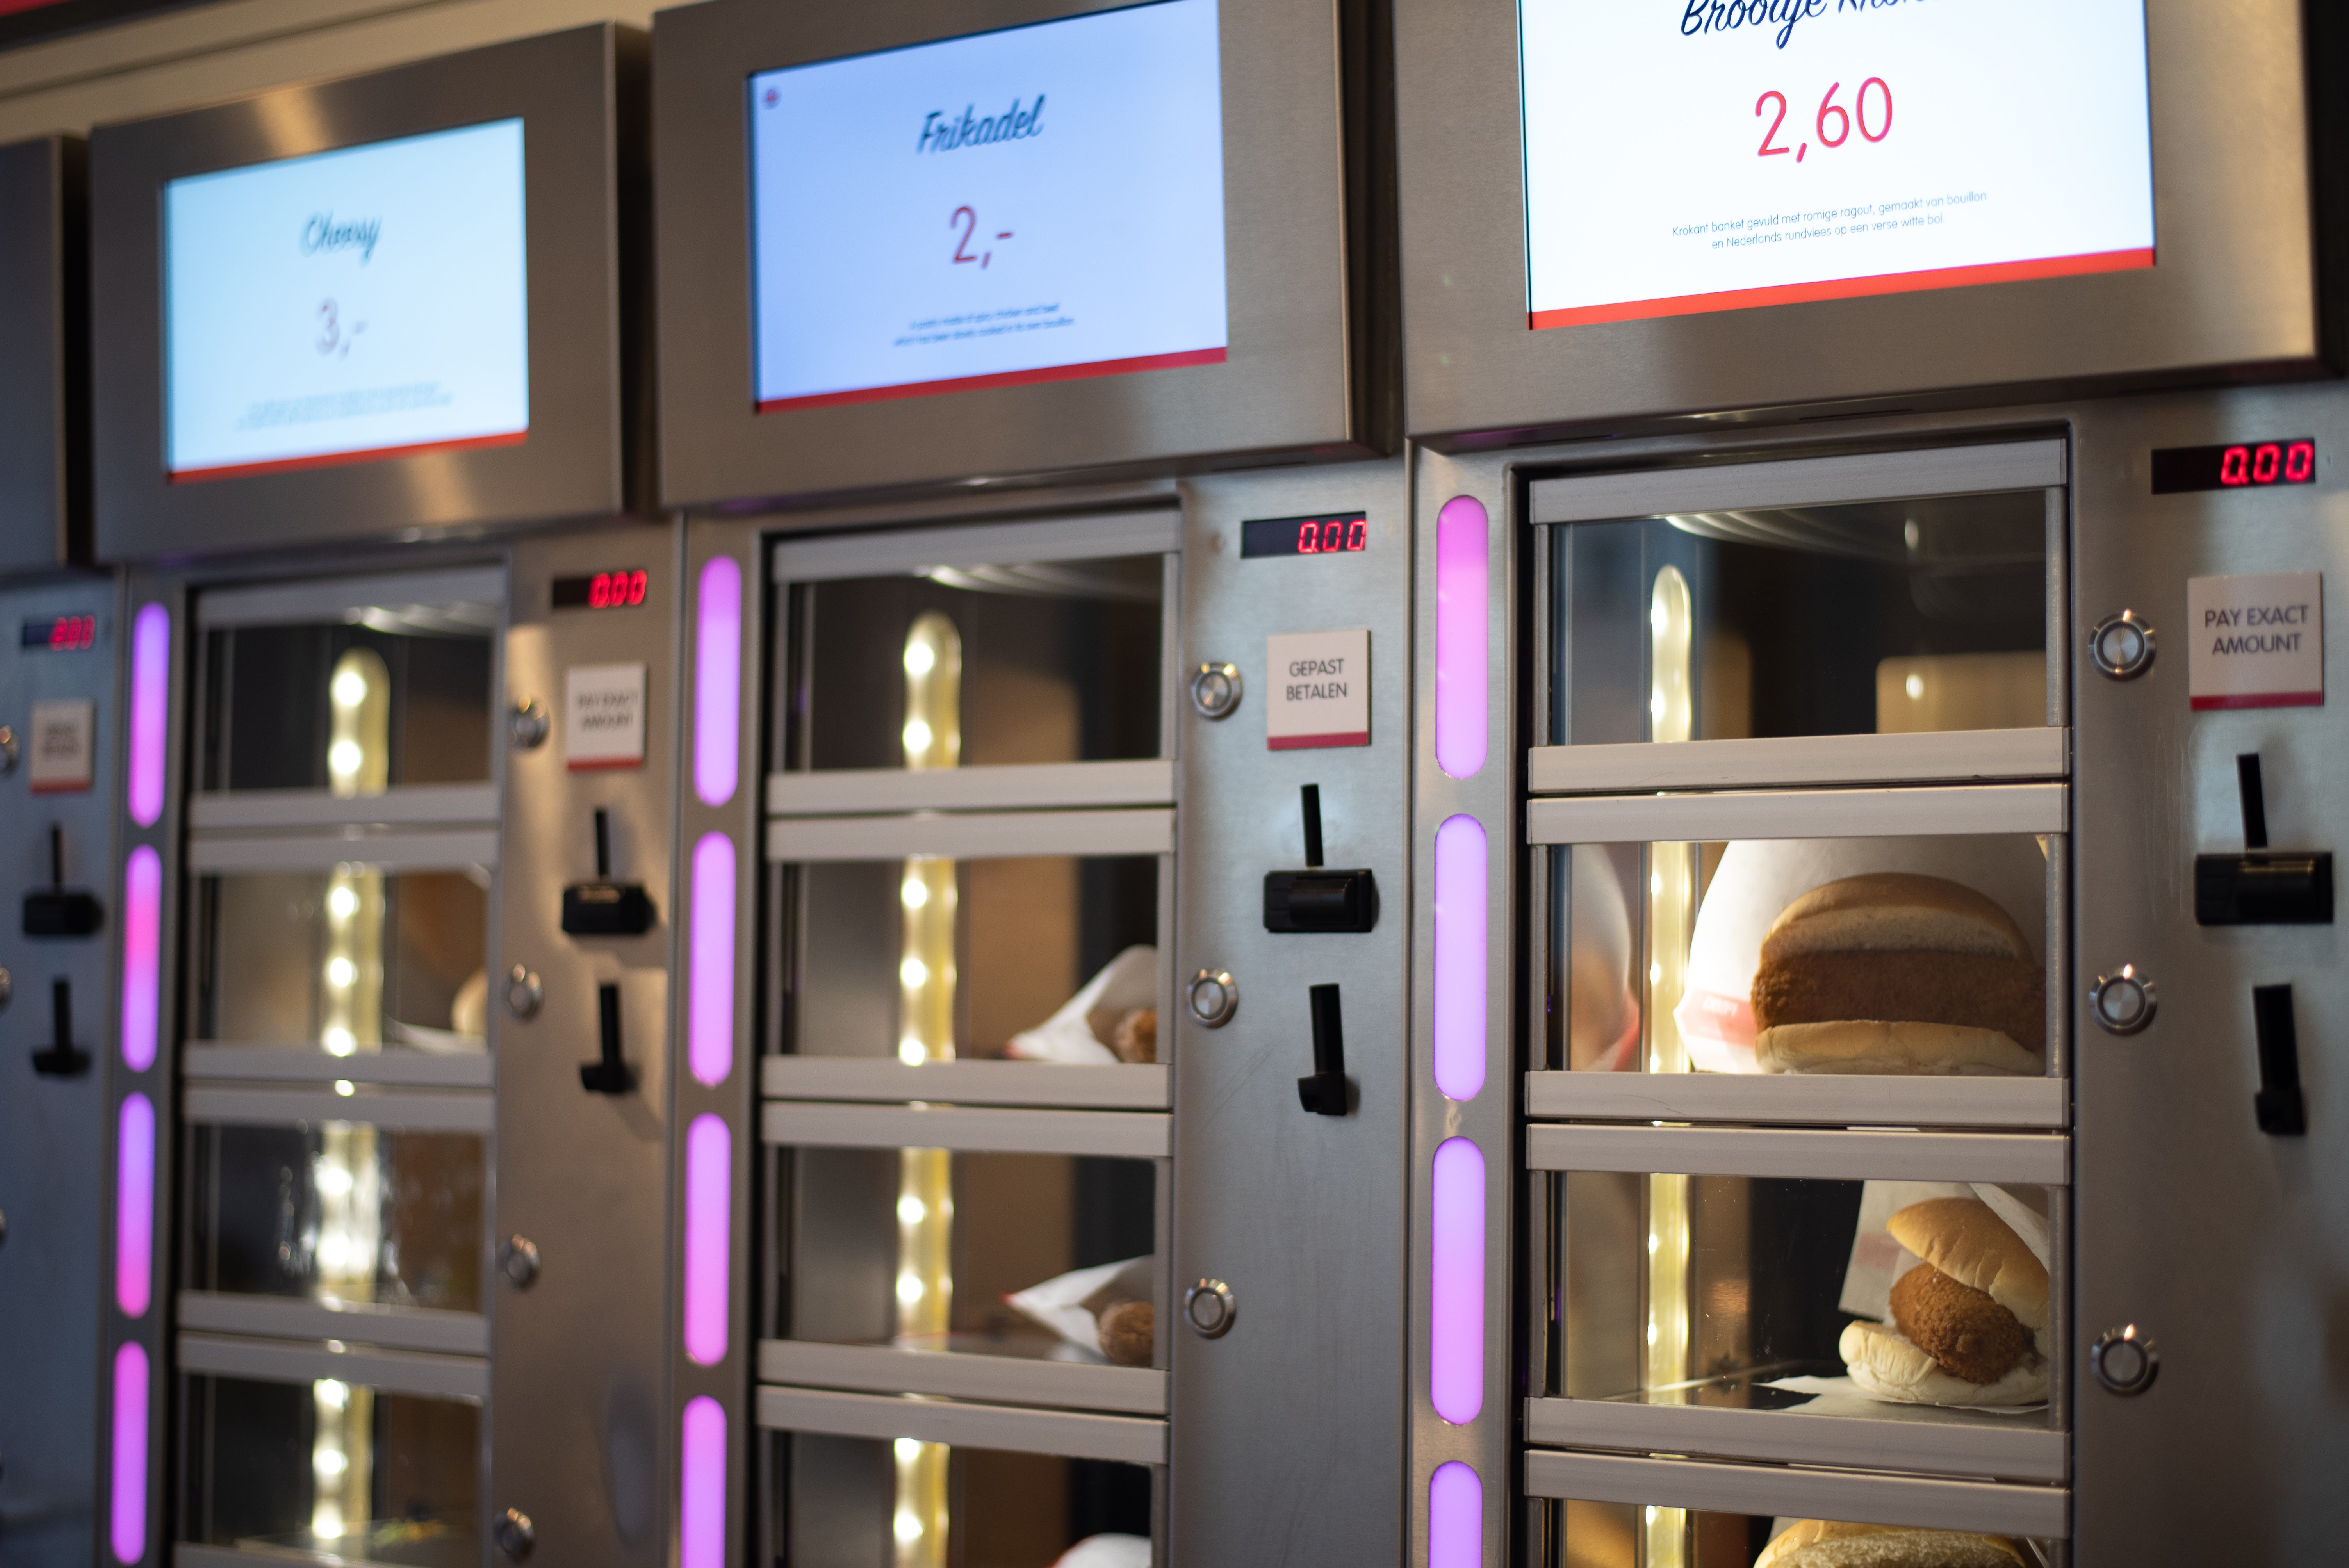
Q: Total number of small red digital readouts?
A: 4